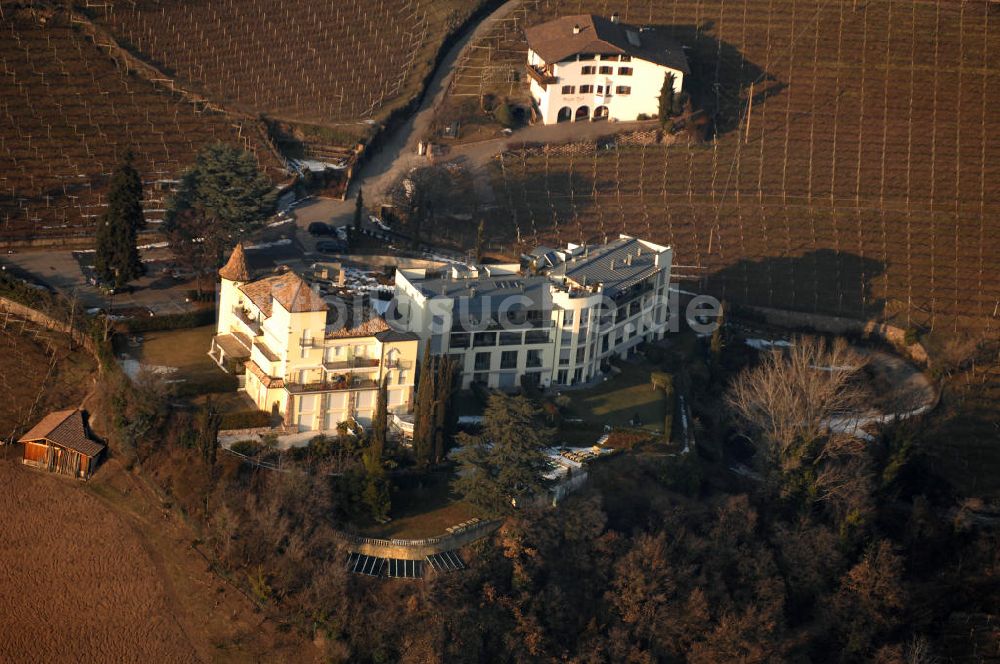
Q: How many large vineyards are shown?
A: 3